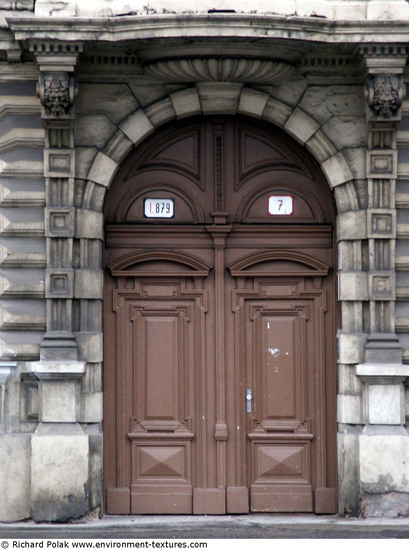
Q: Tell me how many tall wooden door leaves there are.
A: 2